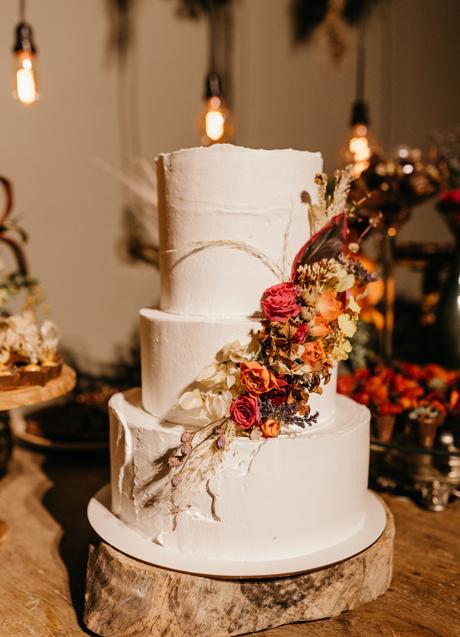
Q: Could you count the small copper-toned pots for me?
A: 2